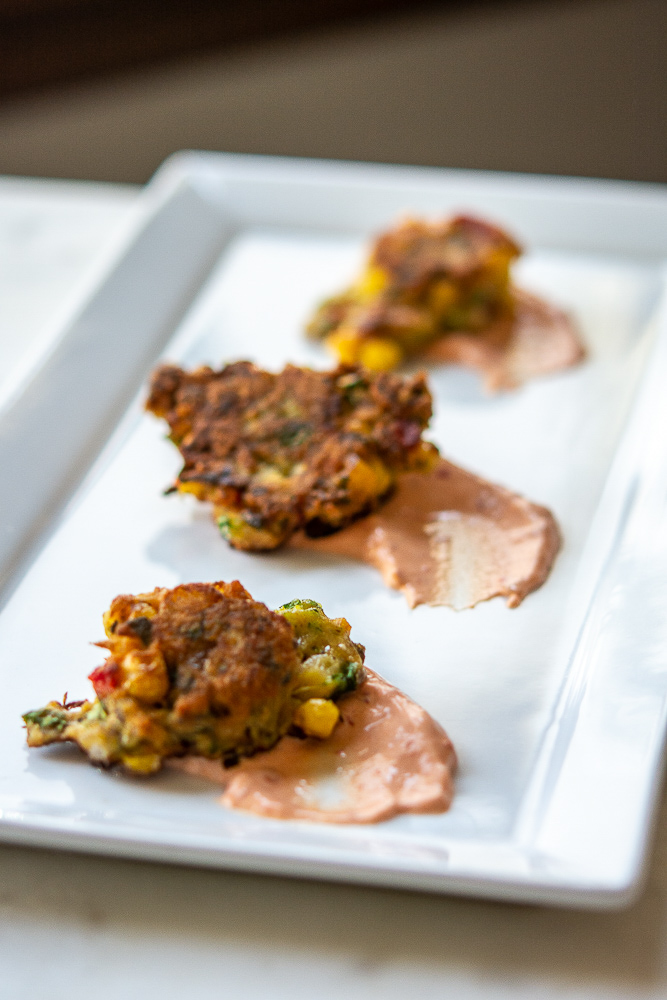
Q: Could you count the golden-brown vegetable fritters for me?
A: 3